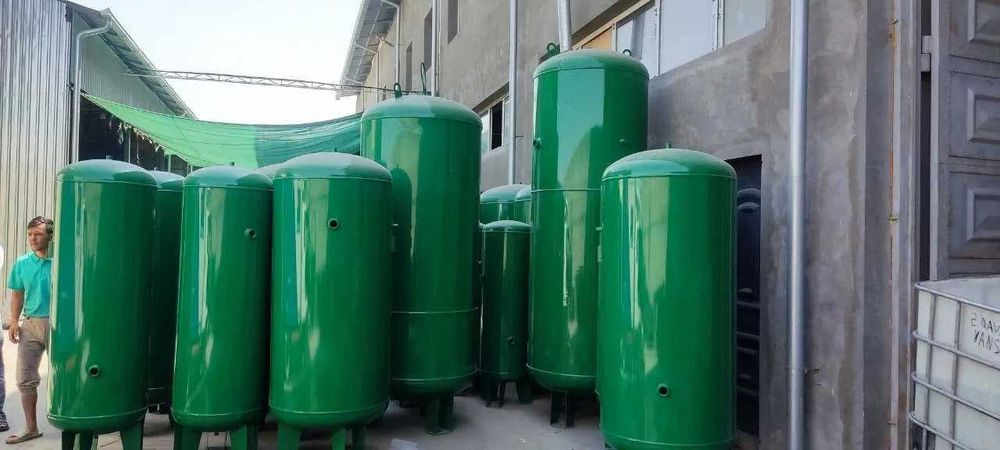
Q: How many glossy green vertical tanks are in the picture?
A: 11